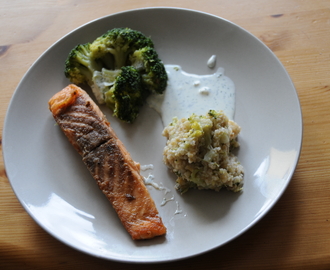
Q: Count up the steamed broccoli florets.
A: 4